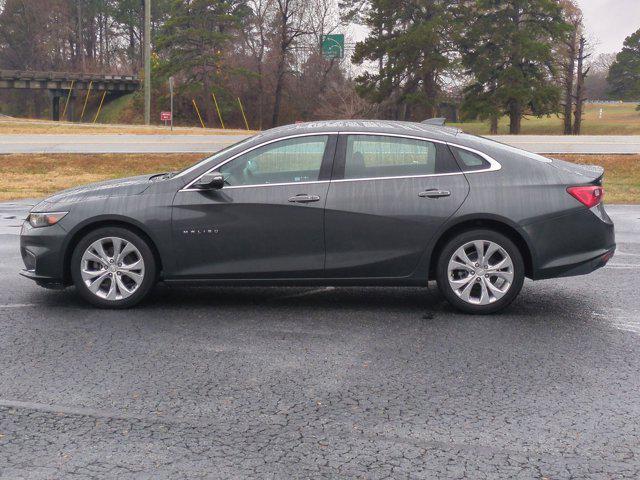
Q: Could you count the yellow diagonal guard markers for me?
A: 6